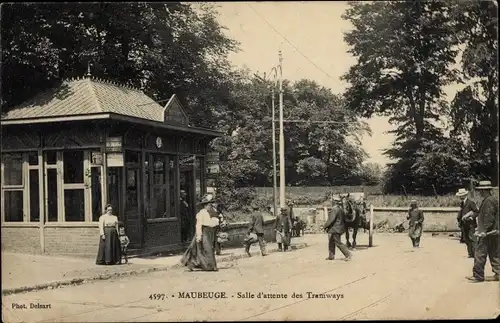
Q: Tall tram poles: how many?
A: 2